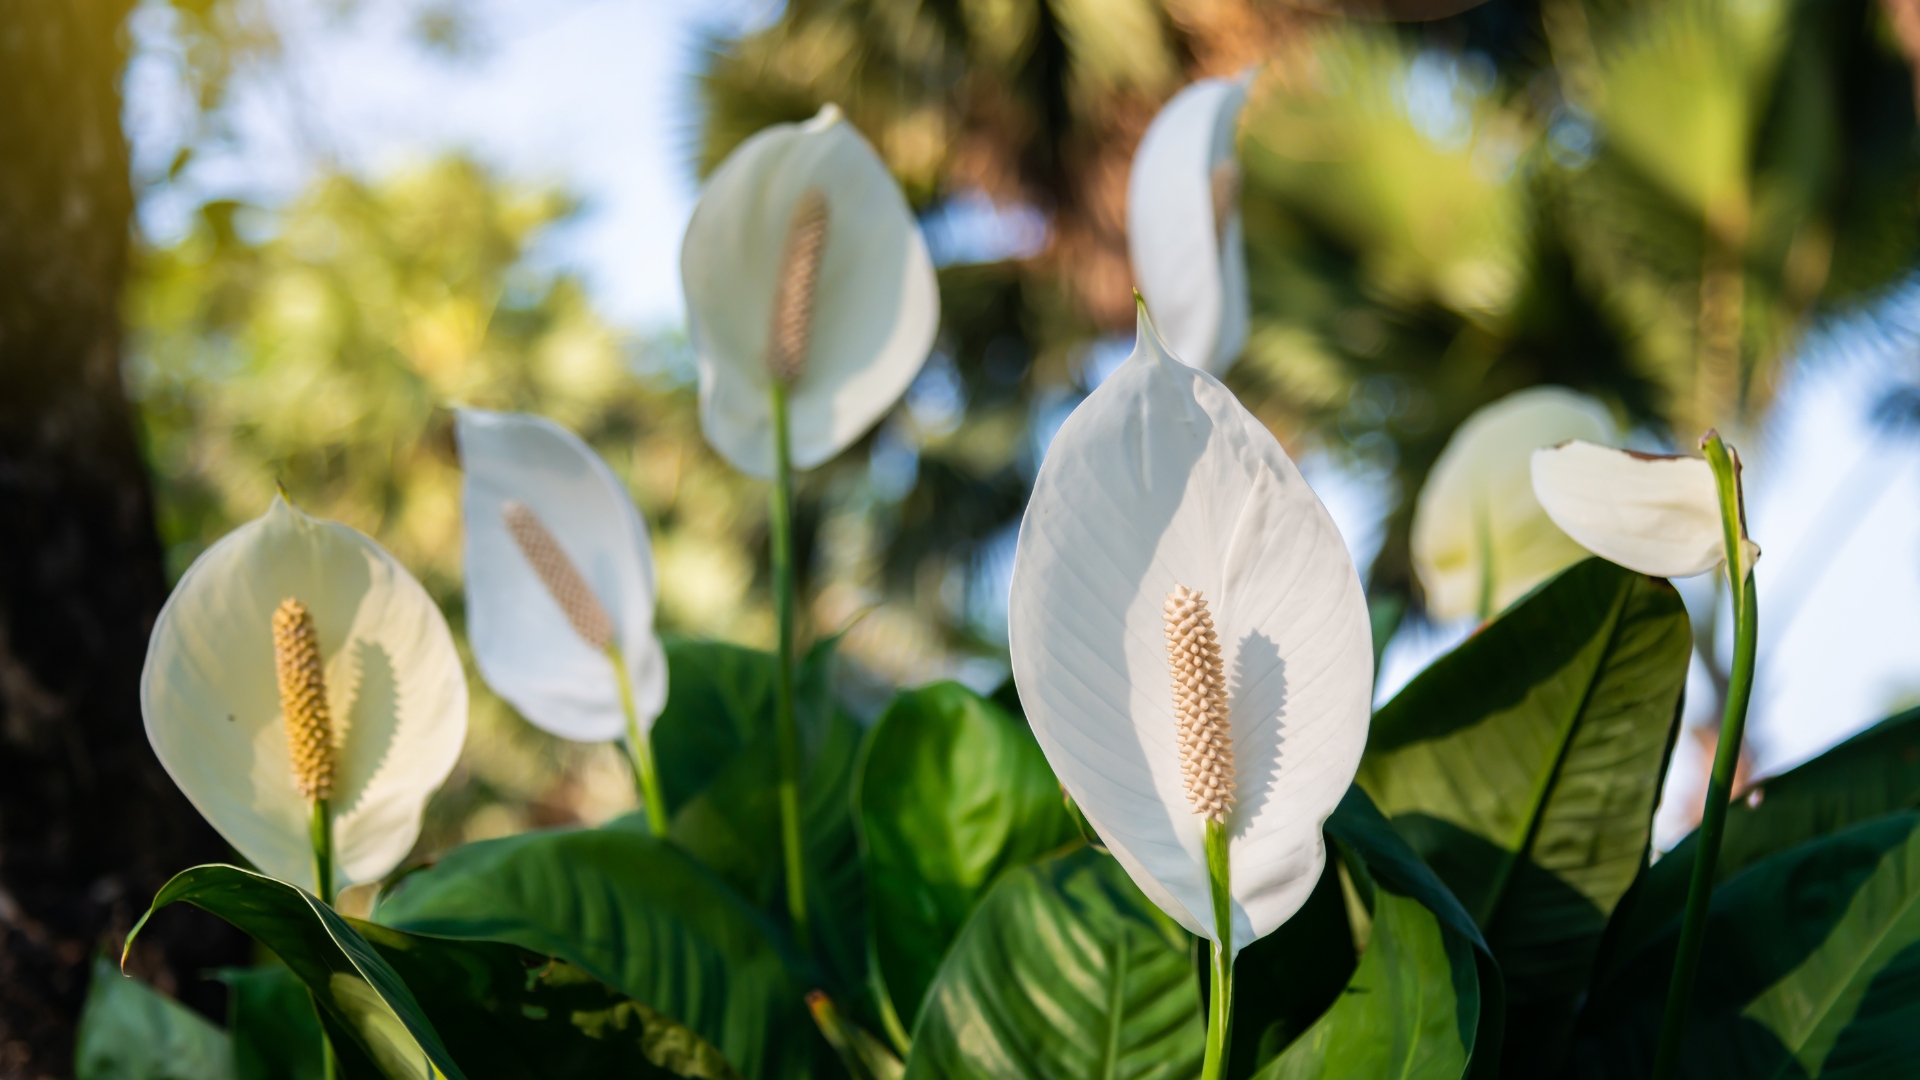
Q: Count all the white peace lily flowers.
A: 7